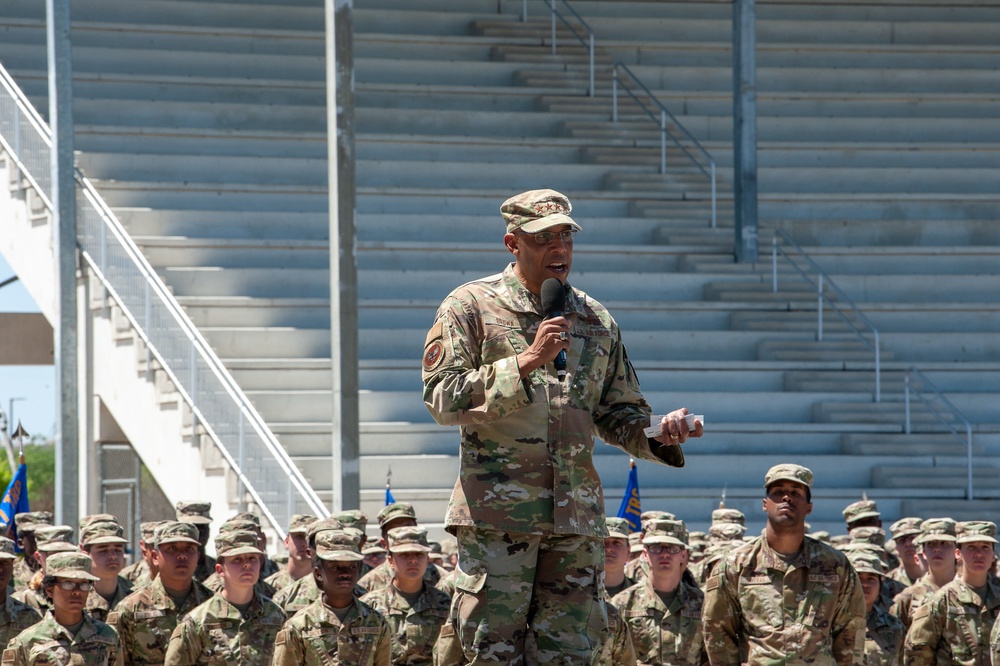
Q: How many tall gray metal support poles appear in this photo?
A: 3